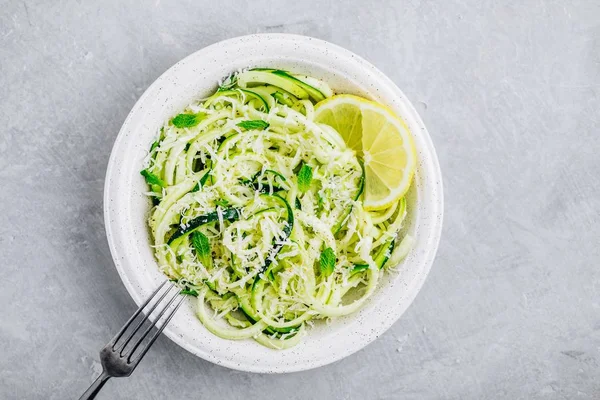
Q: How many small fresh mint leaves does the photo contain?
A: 6